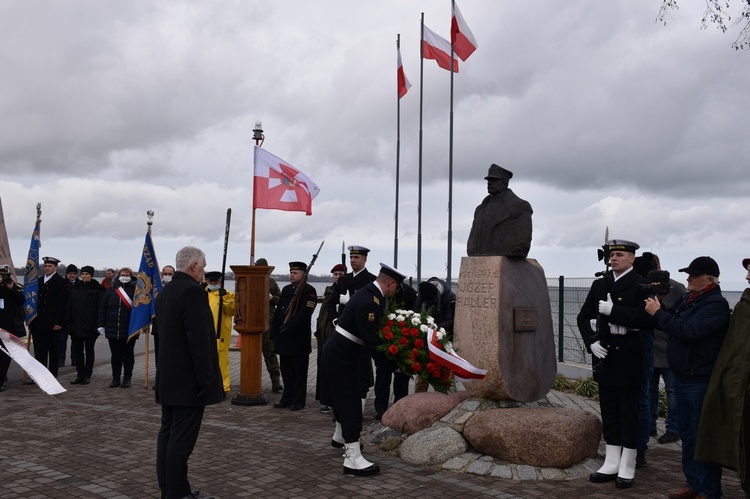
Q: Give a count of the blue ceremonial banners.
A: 2